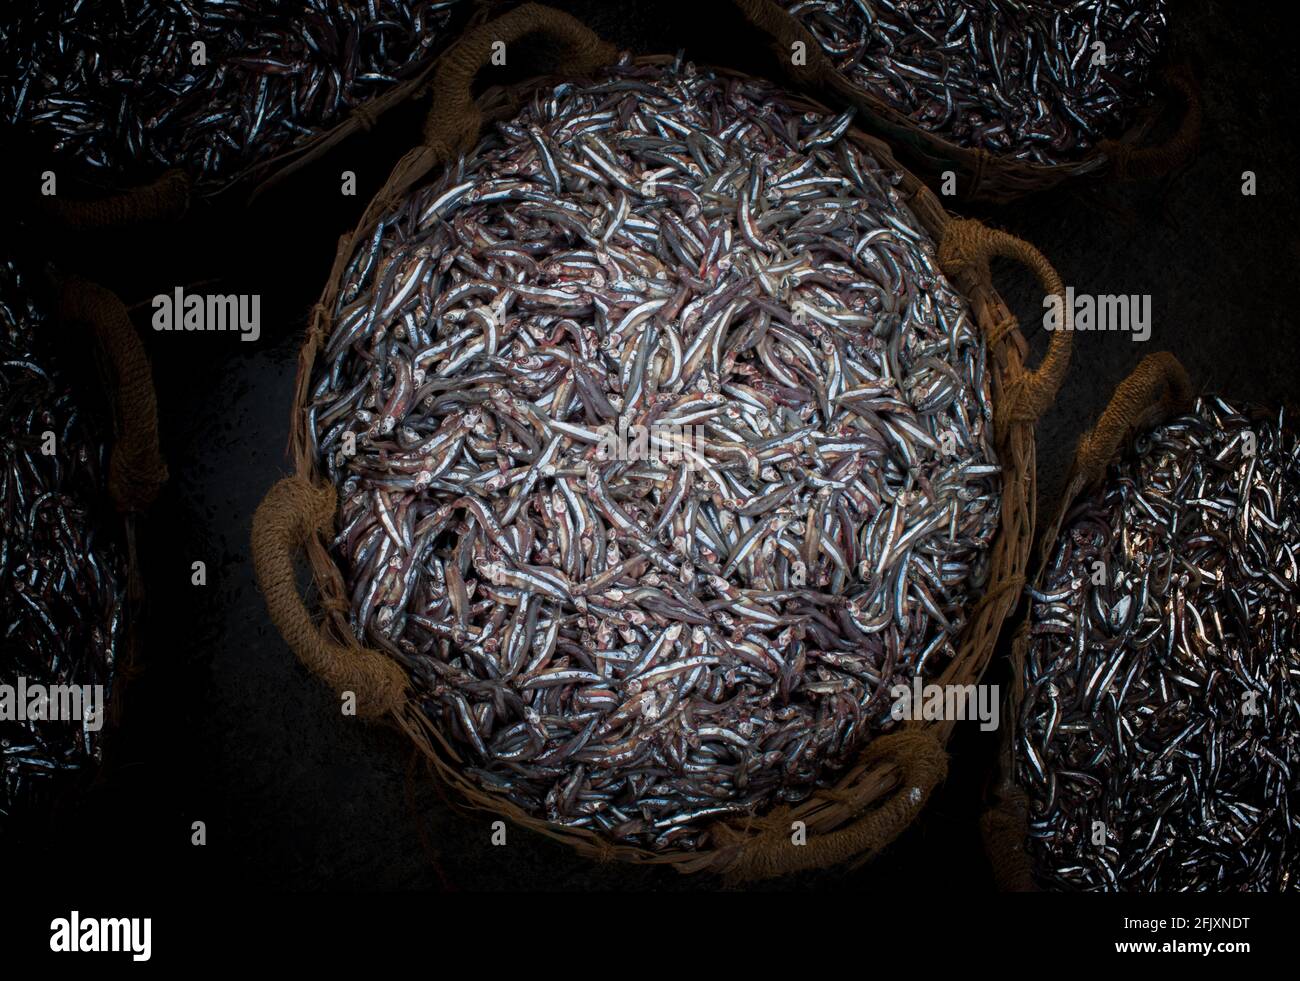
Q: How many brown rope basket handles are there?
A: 10